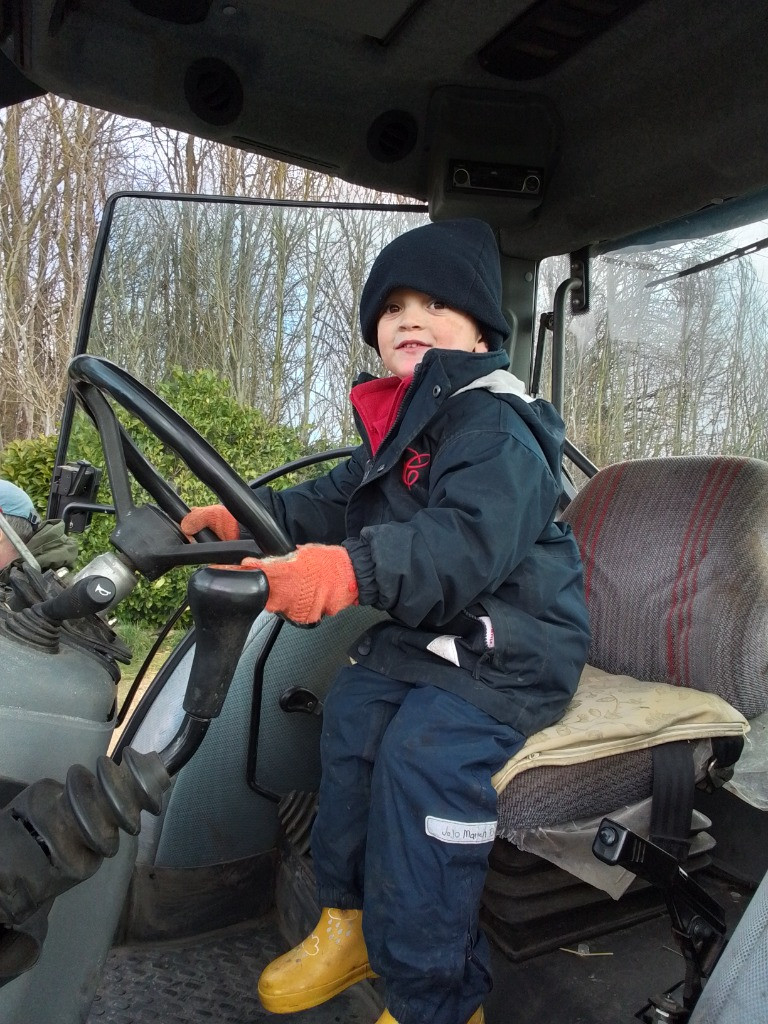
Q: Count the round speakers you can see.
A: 2